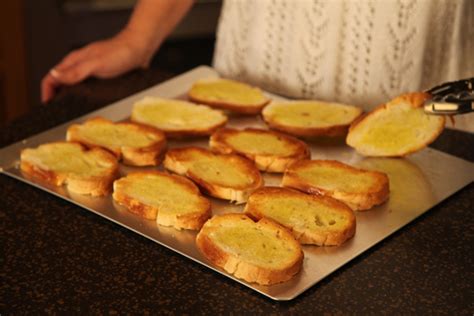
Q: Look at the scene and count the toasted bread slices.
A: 12